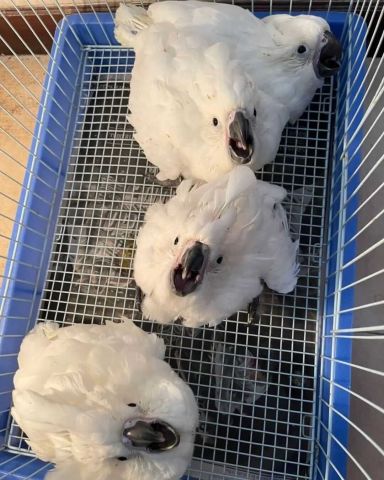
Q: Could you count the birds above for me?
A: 4